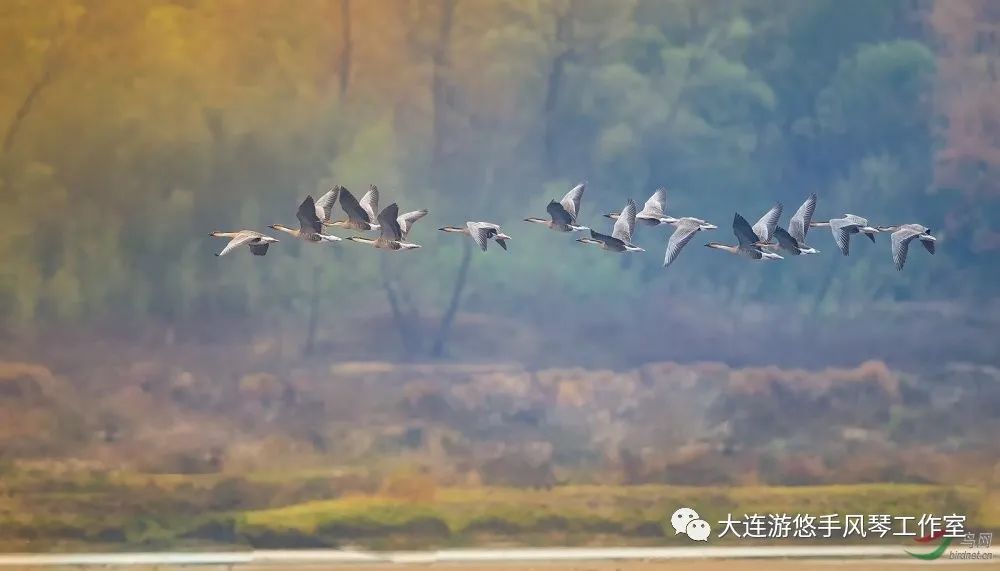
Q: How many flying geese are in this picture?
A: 13